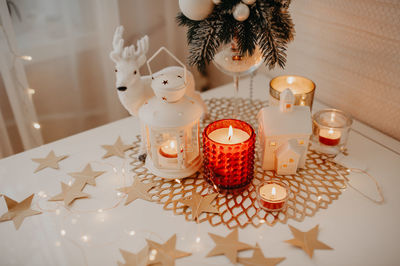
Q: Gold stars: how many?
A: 12